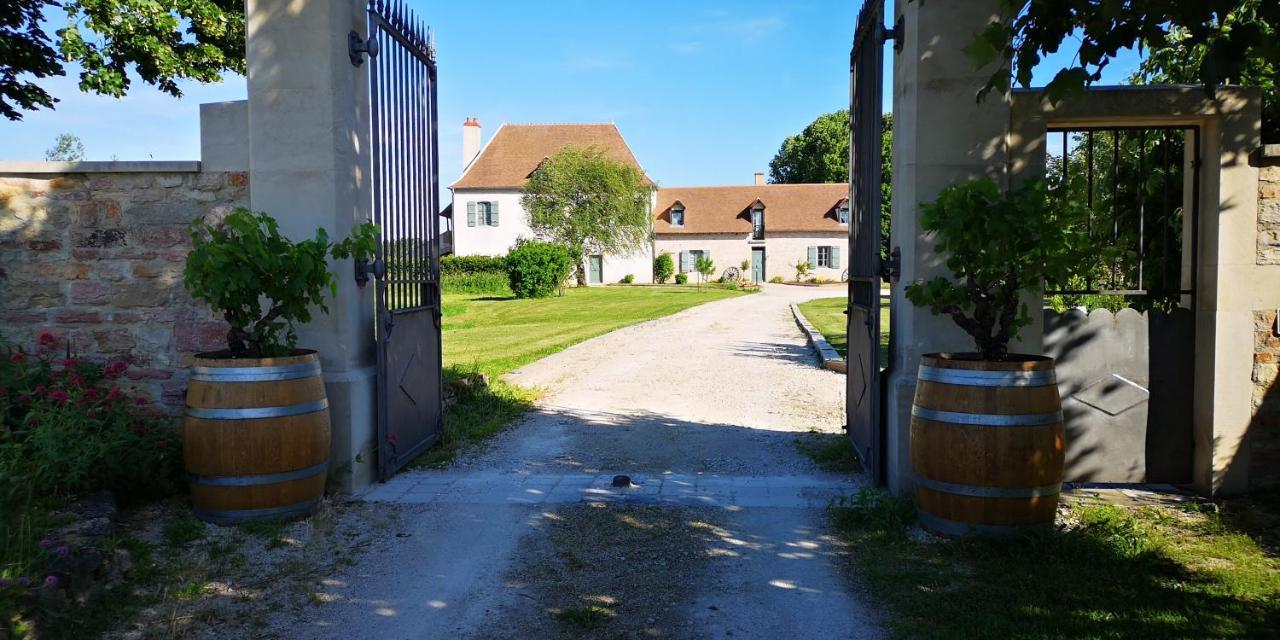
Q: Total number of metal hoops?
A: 8